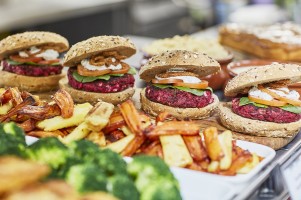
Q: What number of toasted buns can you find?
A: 4